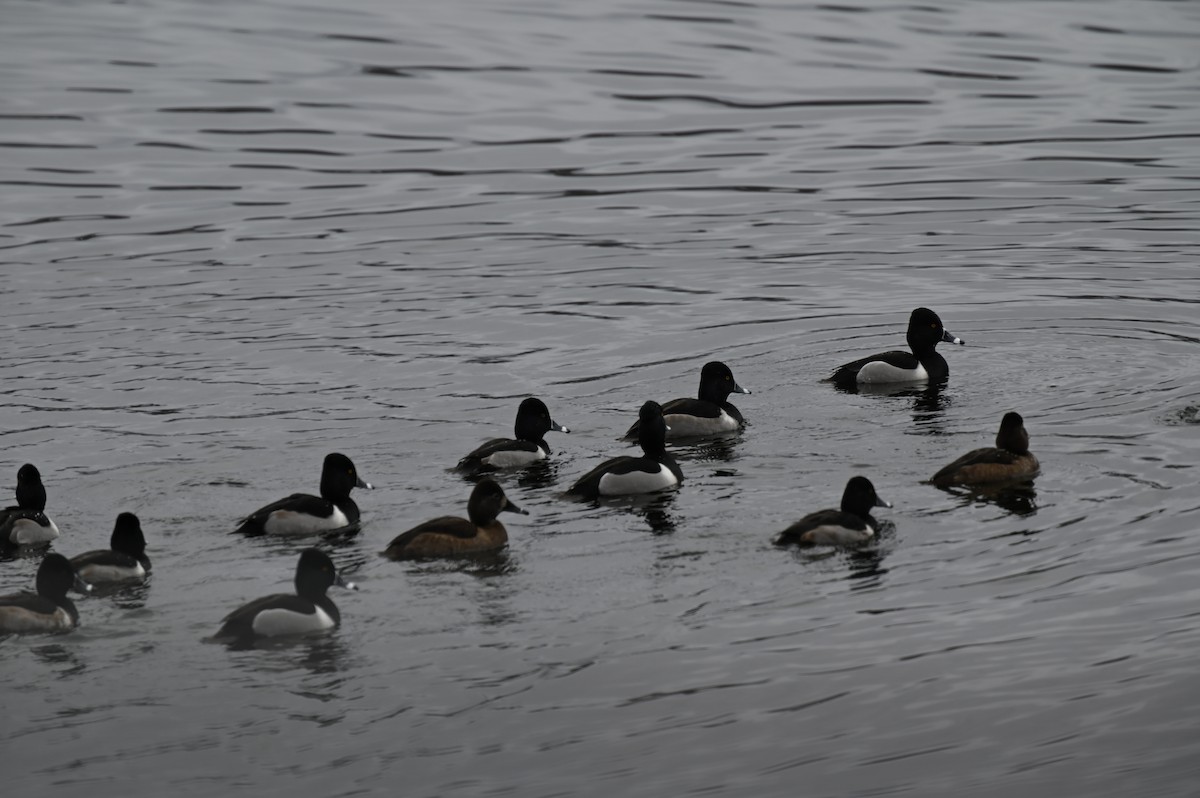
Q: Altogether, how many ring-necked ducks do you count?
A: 12